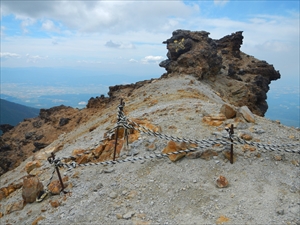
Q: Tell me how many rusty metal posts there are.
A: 3